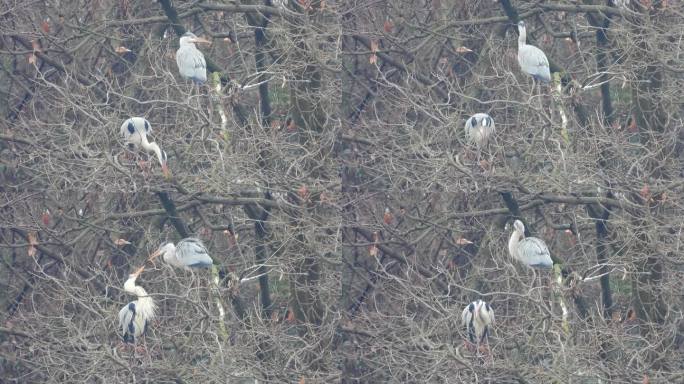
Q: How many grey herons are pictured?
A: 8